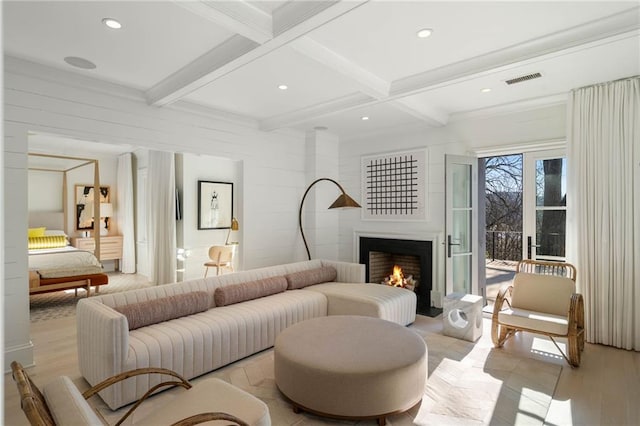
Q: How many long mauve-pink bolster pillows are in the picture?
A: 3